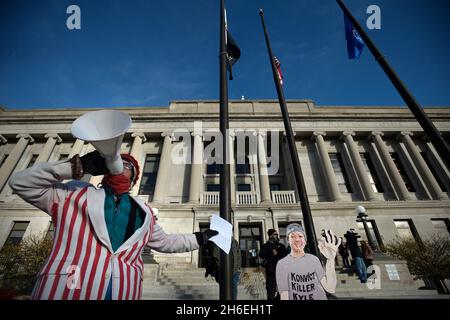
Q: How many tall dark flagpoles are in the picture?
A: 3